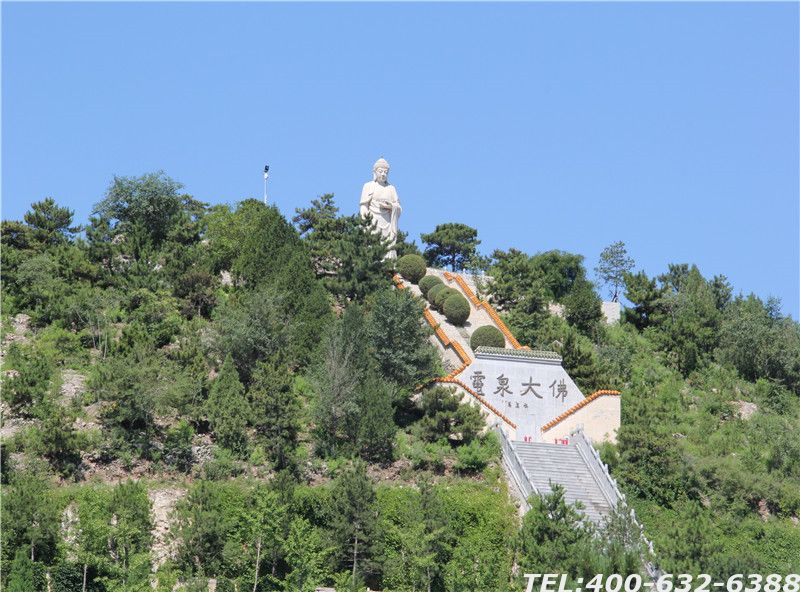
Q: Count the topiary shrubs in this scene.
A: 6